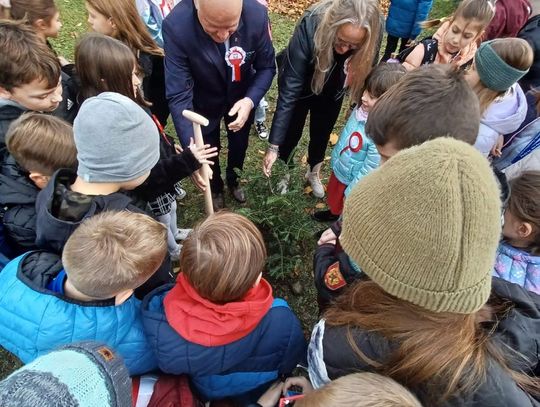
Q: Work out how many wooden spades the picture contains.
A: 1